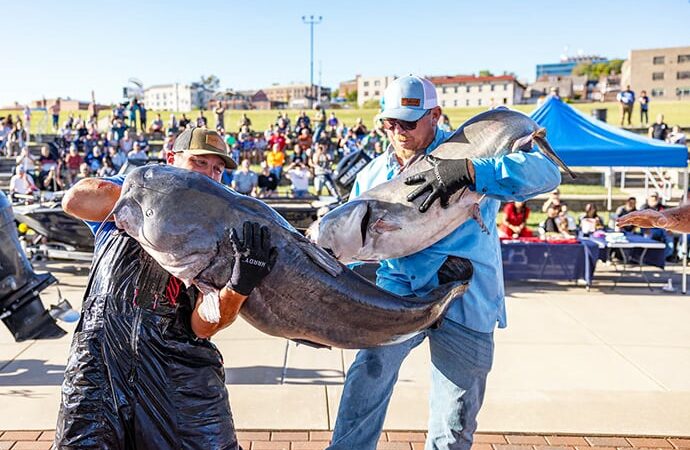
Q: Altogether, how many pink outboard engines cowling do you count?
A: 0